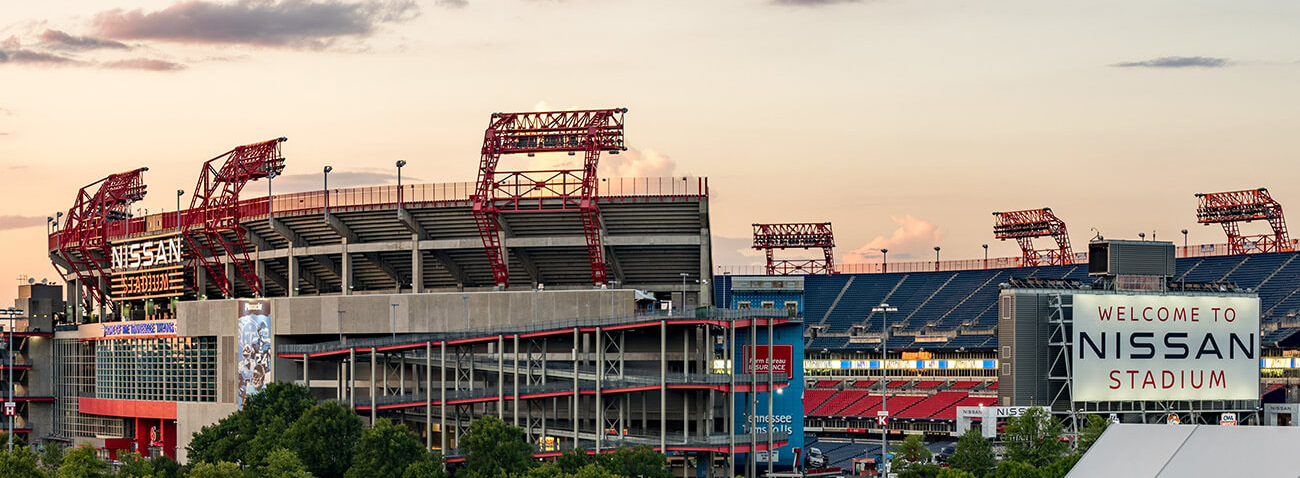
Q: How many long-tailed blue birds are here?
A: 0